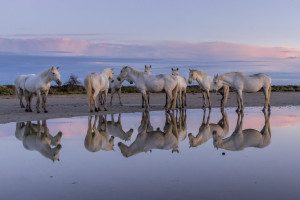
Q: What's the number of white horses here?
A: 9